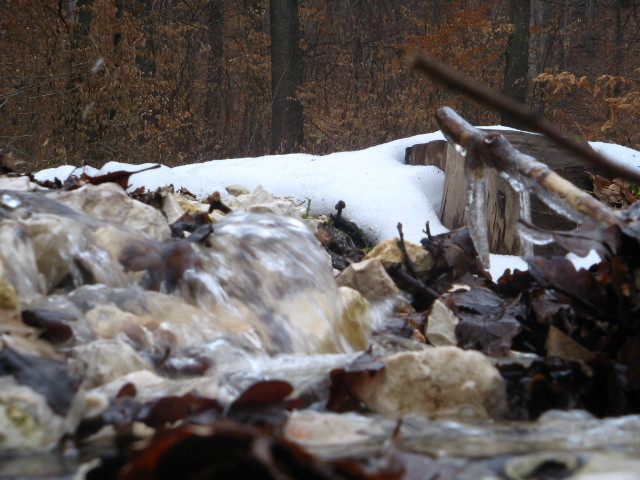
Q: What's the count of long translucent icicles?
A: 2